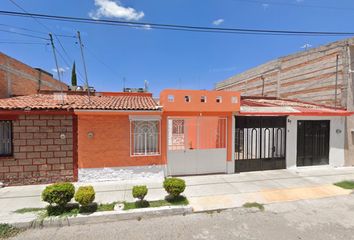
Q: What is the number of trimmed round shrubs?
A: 4